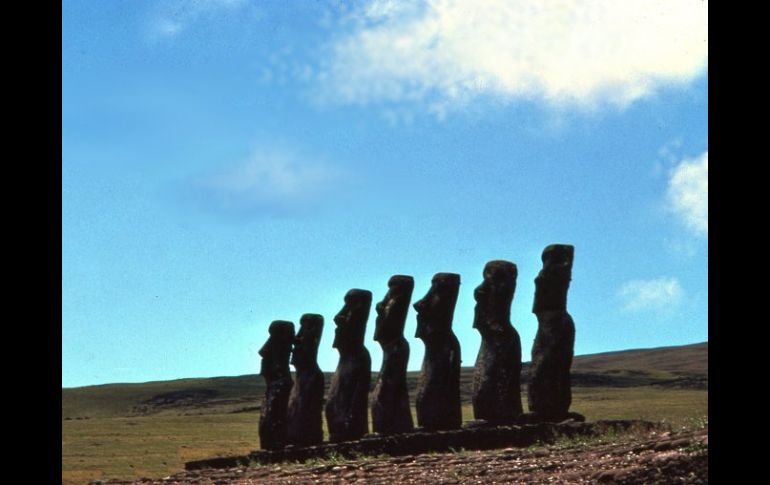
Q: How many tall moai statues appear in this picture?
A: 7